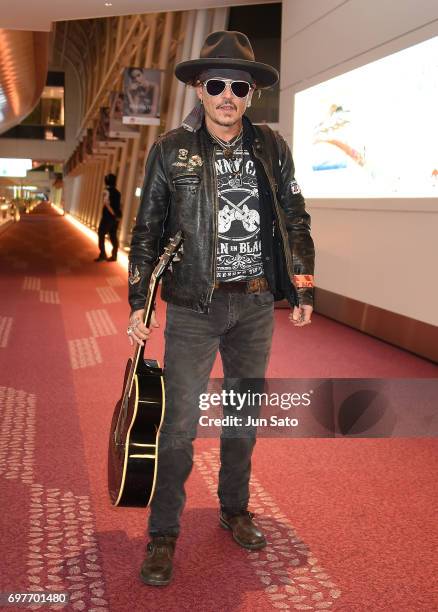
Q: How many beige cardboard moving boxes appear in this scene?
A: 0